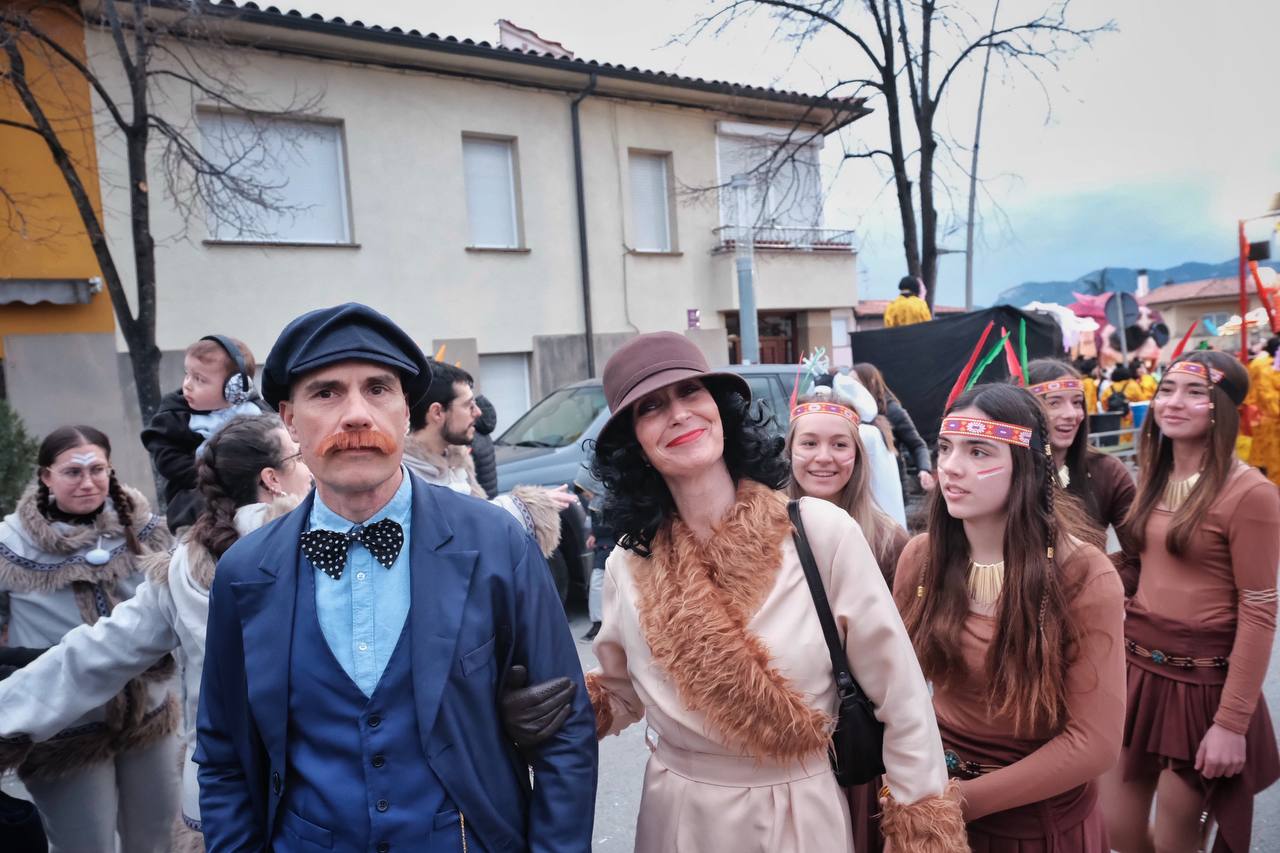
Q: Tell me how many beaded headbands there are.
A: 4